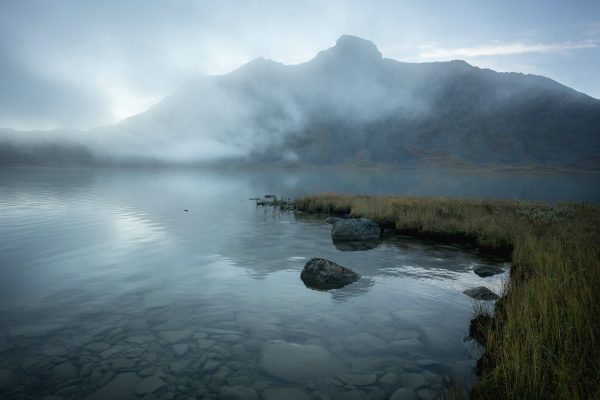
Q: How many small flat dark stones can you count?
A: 2